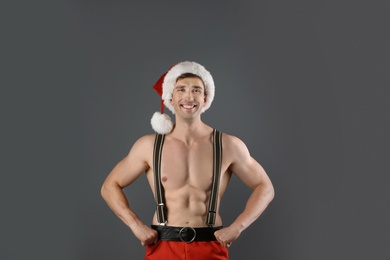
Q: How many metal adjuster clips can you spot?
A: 2